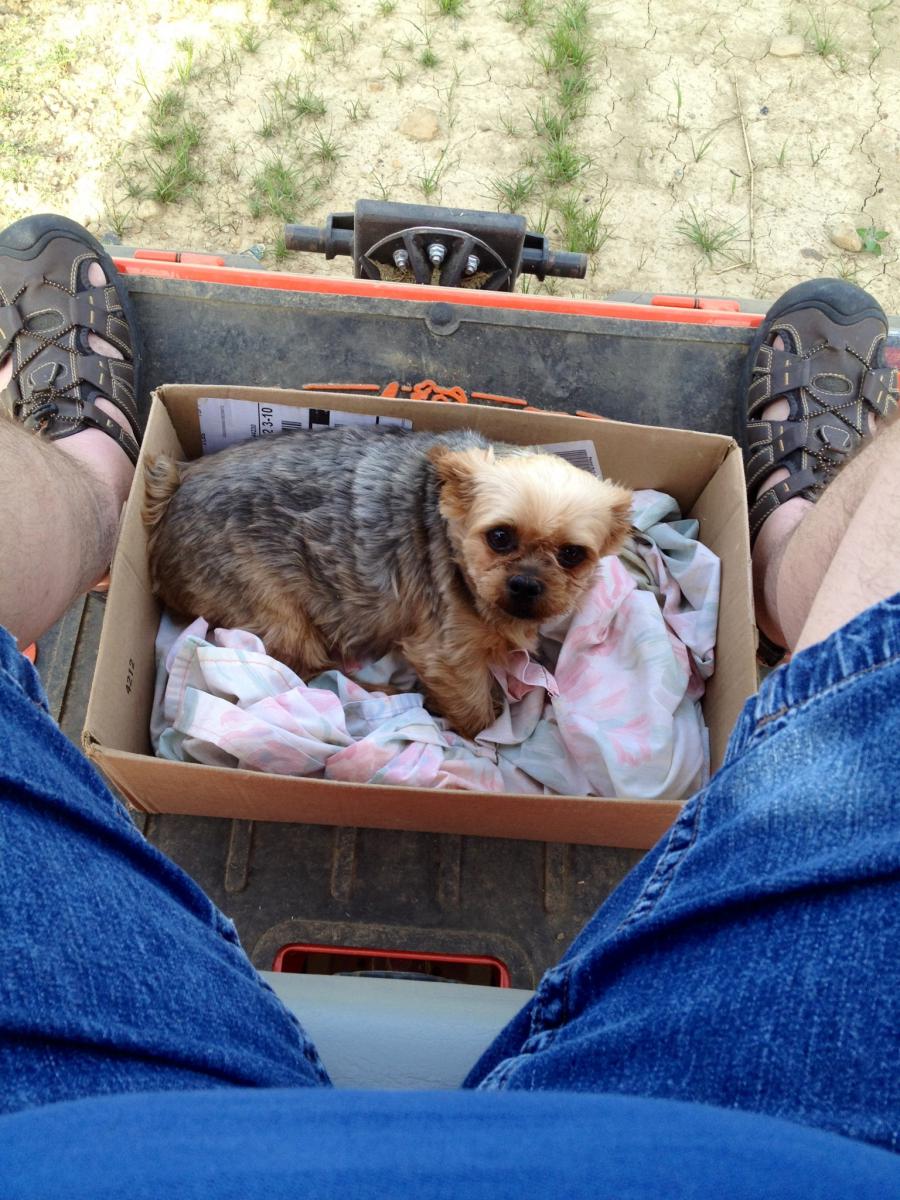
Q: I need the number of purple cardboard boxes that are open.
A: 0